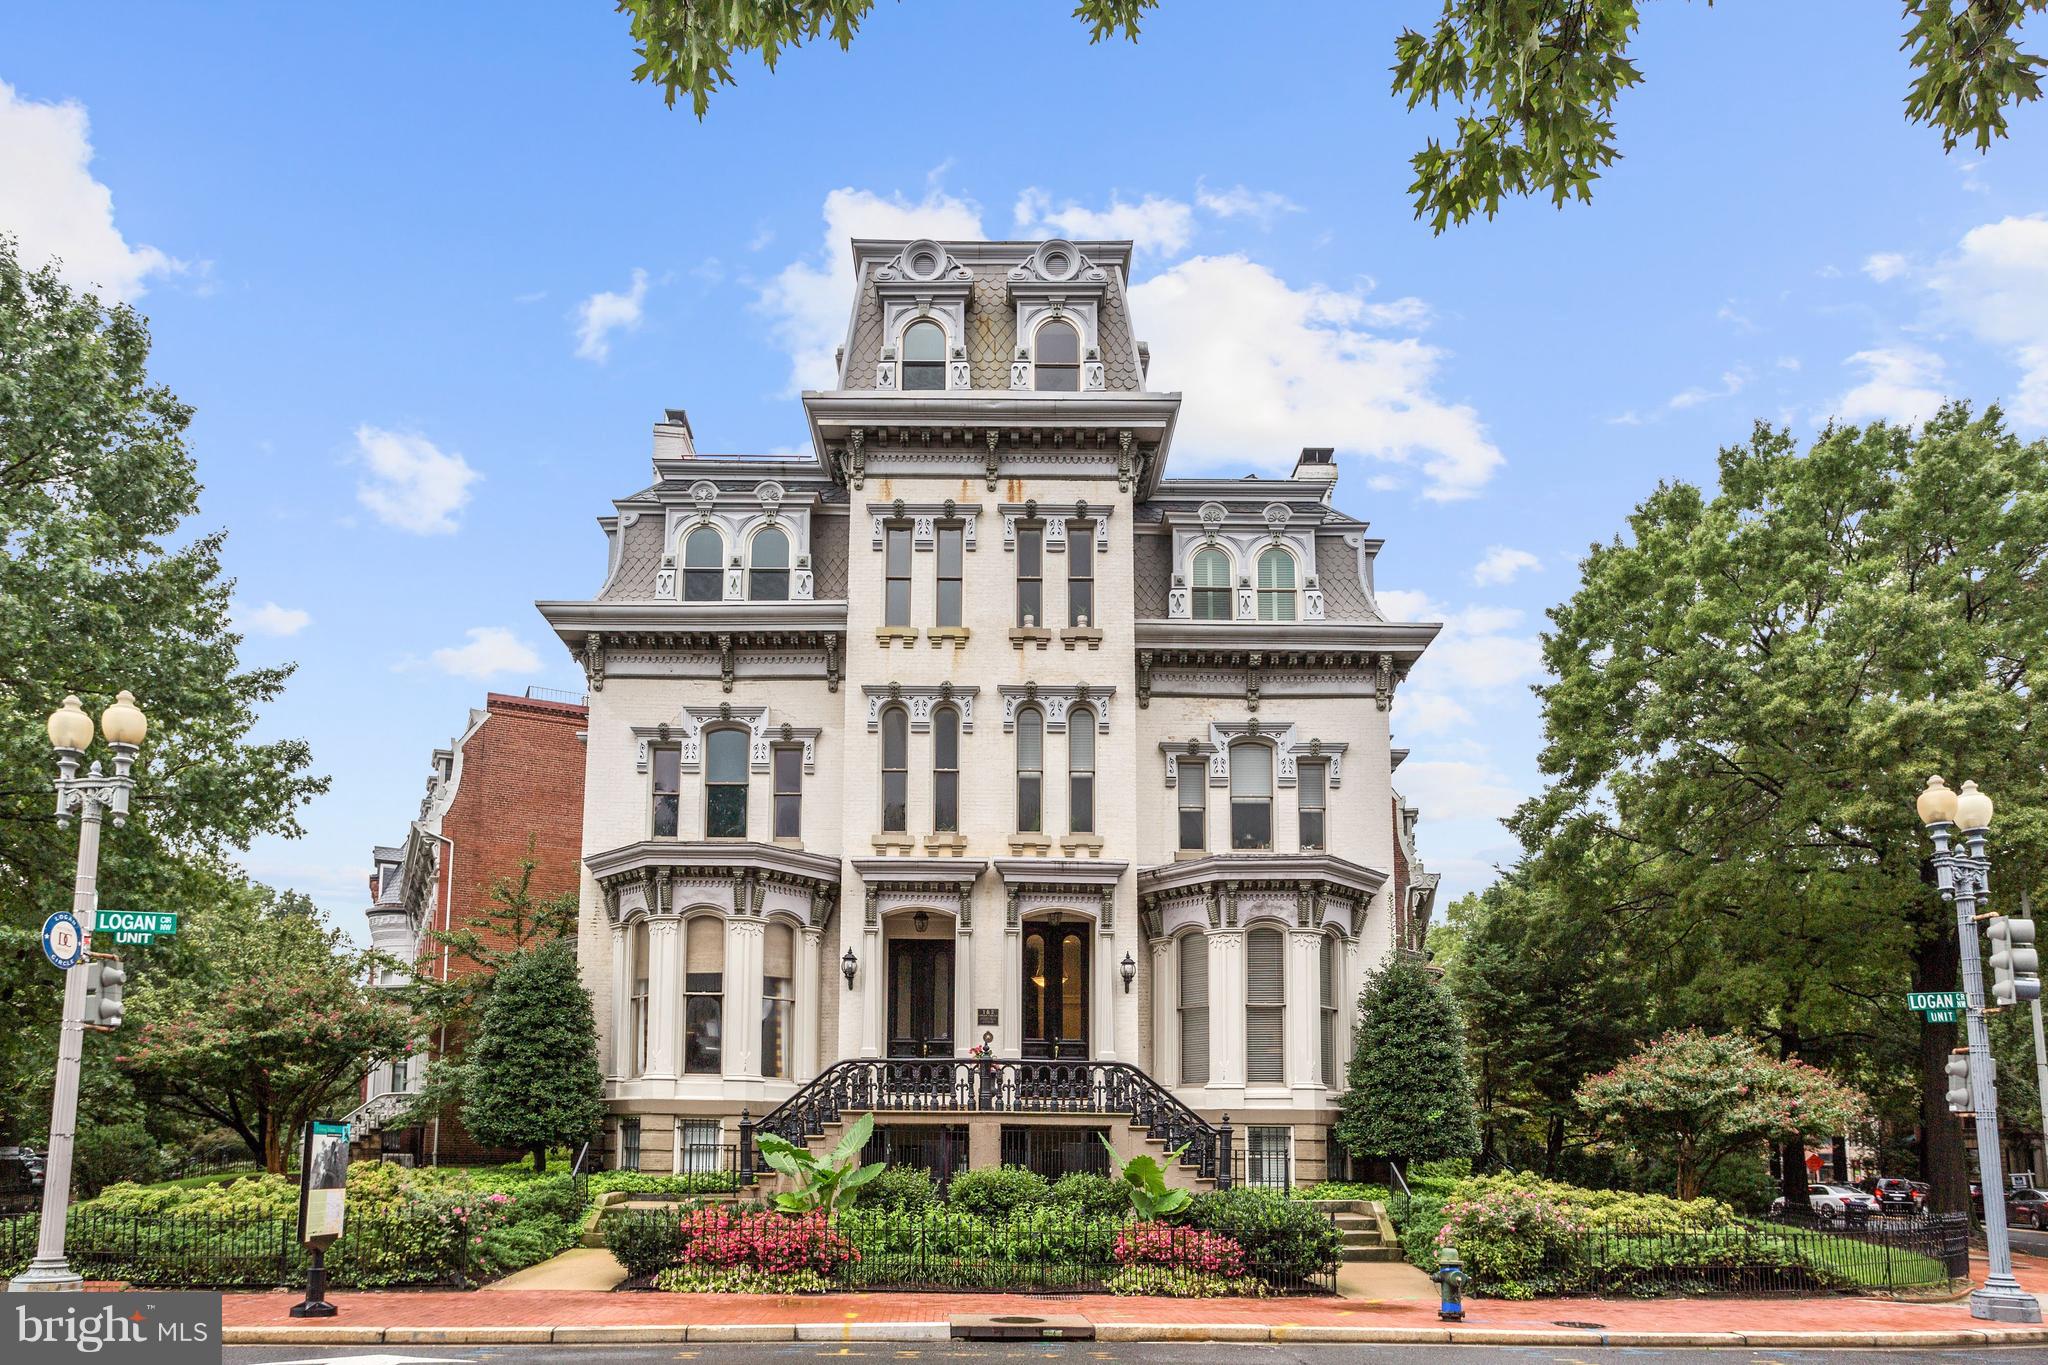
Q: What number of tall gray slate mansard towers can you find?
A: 1